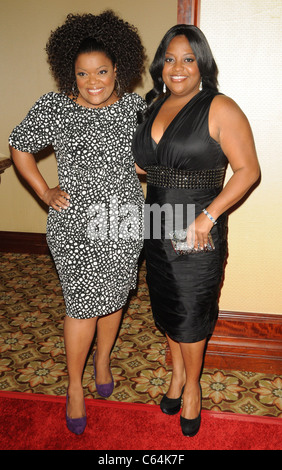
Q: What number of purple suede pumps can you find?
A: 2